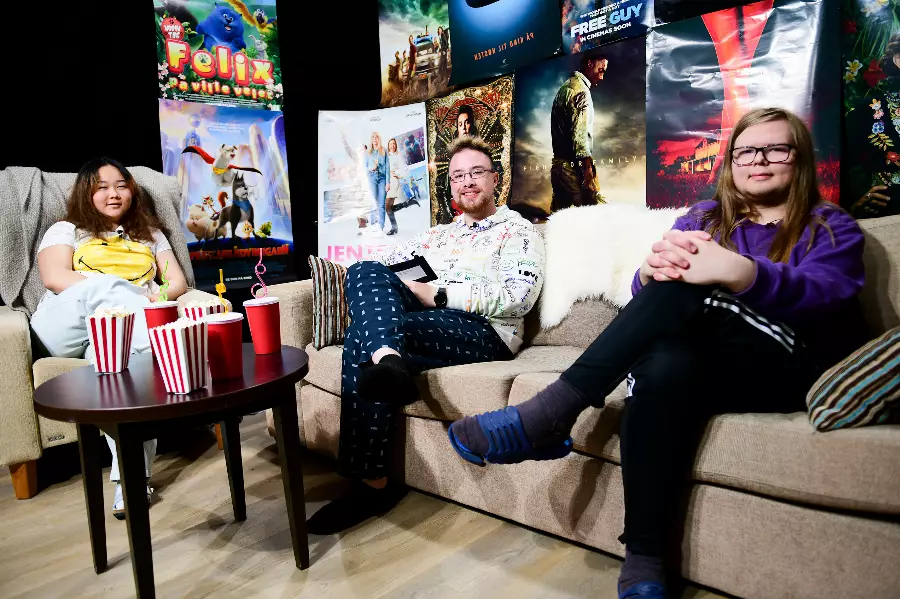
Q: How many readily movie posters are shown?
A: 10